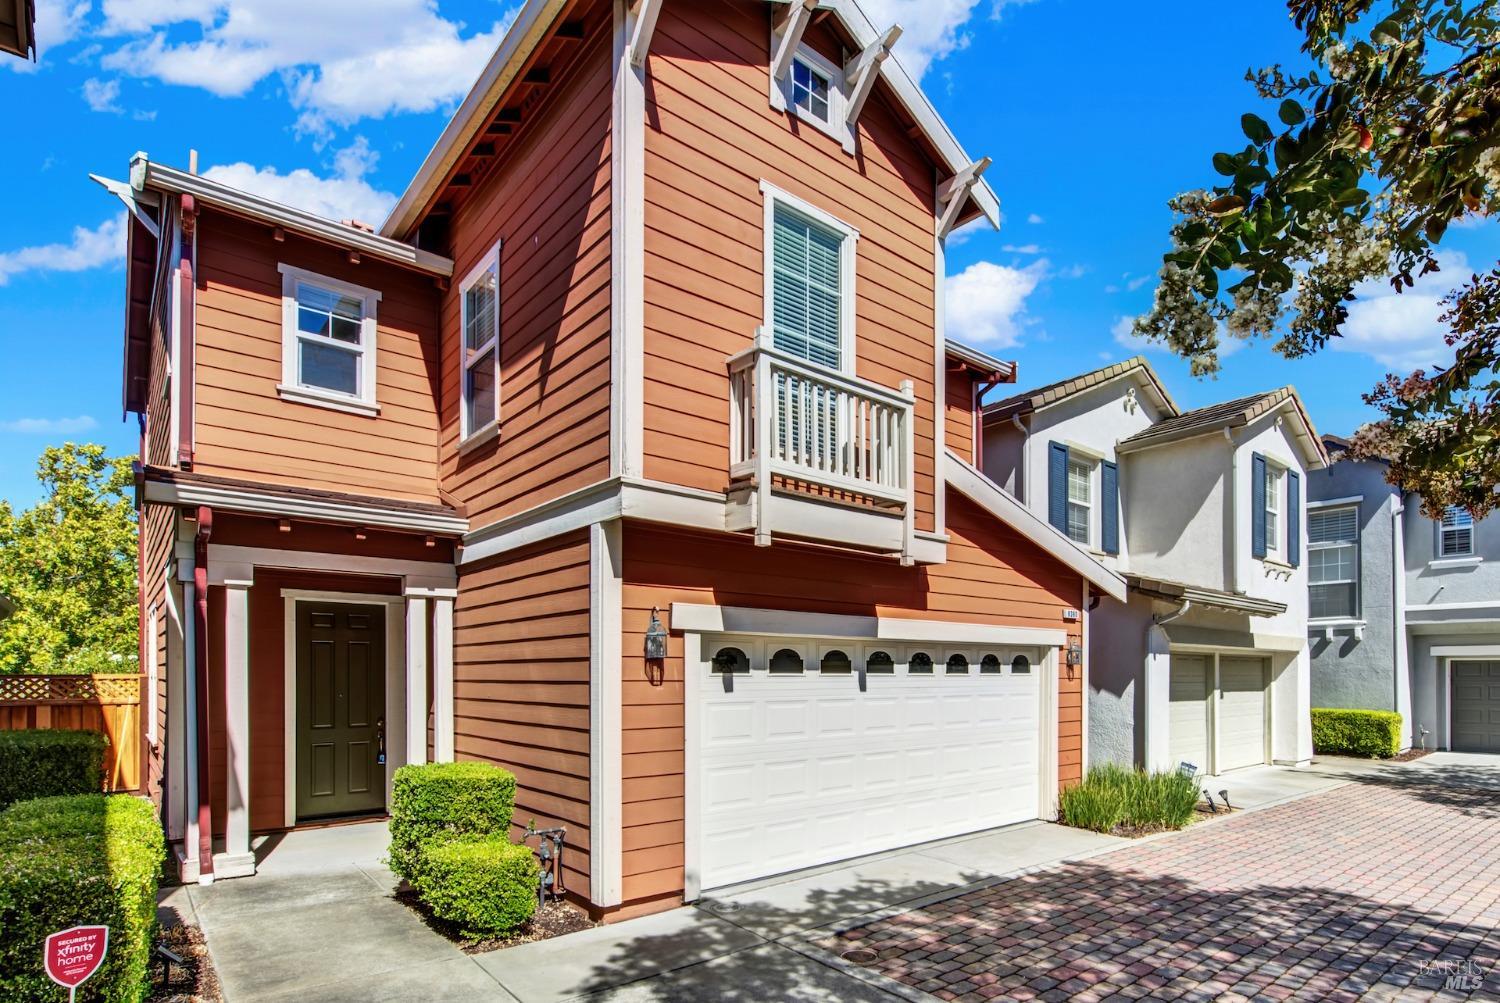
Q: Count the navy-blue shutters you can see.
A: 4